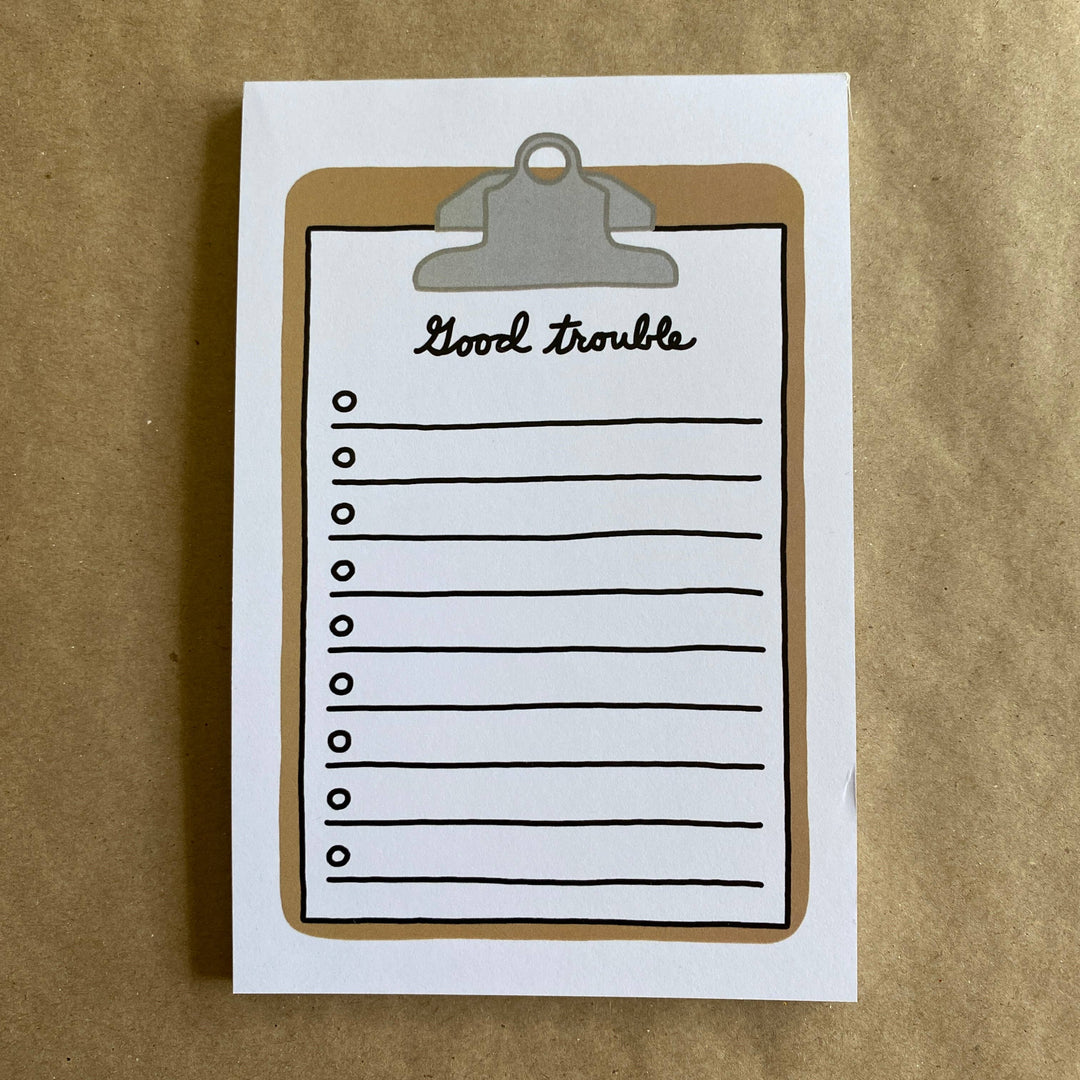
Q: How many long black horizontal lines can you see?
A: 9